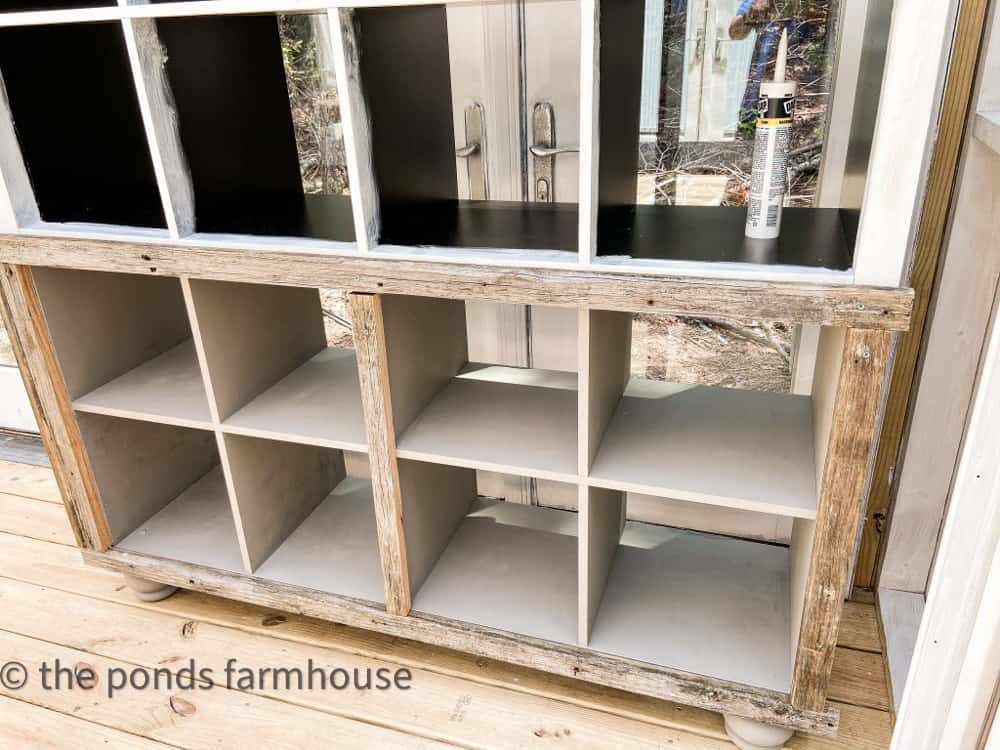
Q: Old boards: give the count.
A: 5